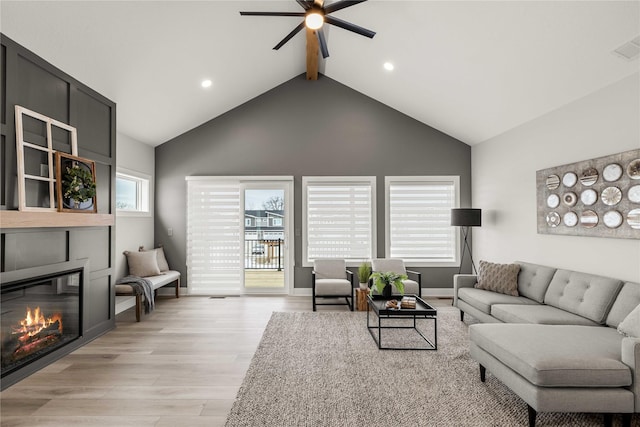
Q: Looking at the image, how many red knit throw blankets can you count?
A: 0